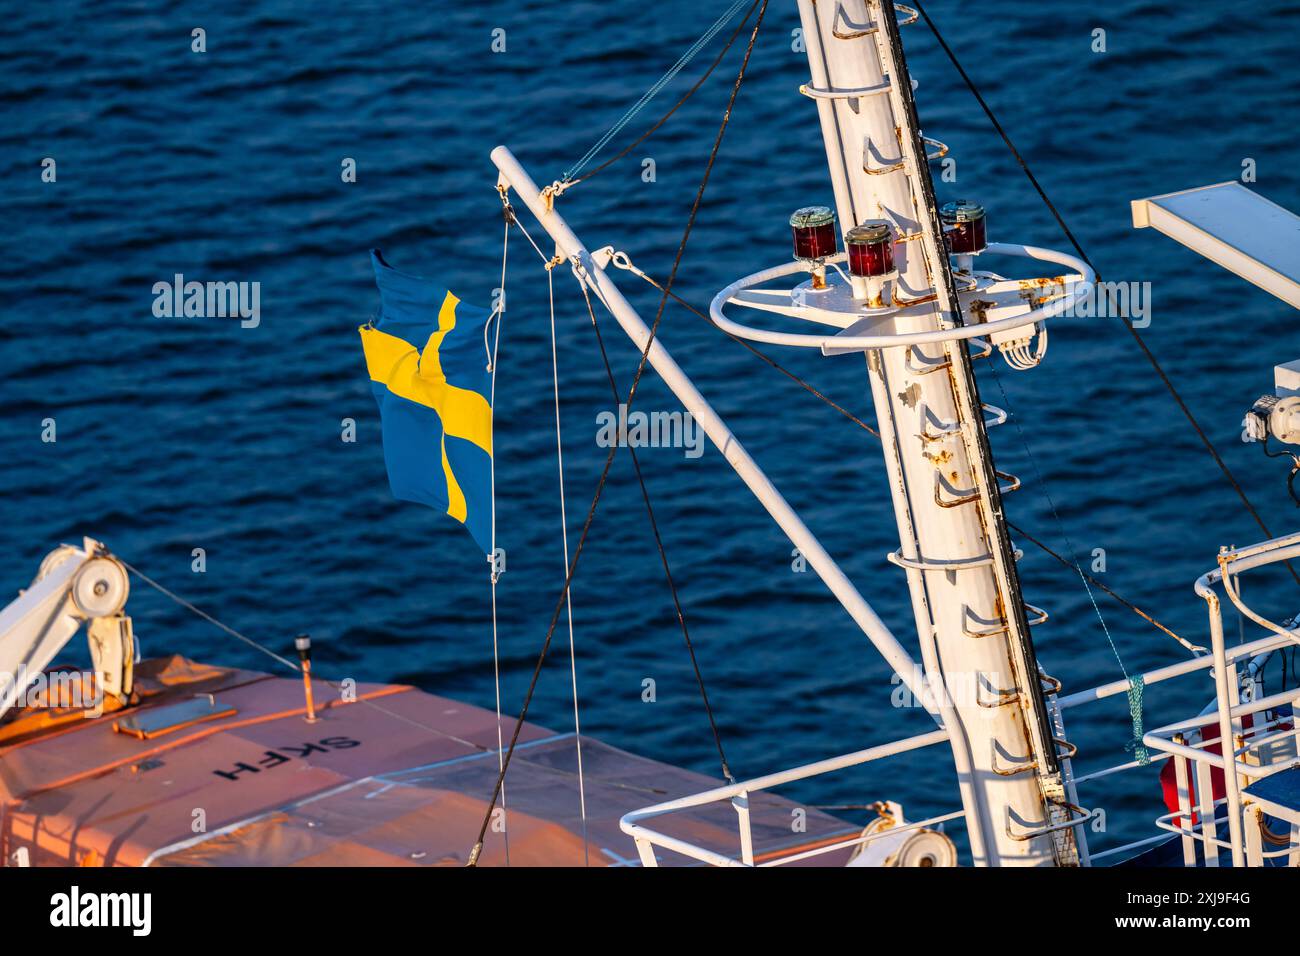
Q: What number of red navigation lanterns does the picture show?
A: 3